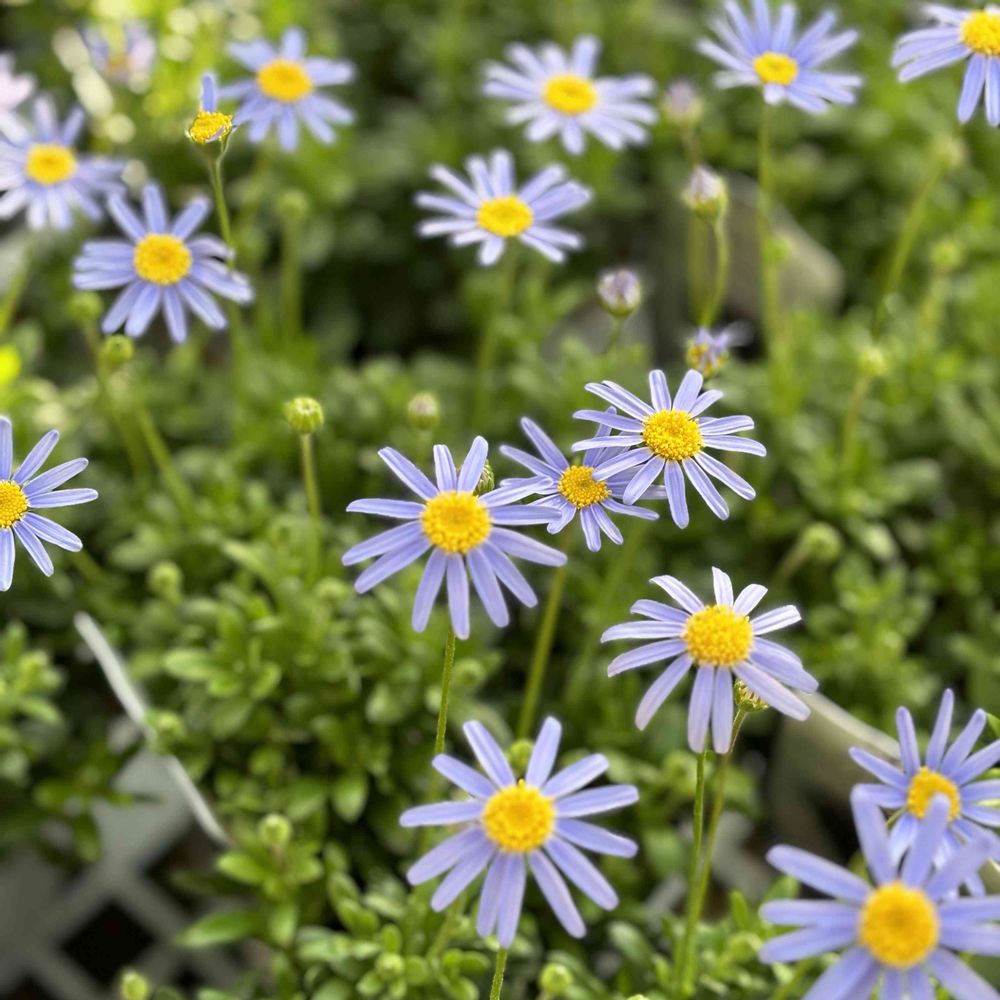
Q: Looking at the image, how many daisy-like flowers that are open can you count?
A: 15